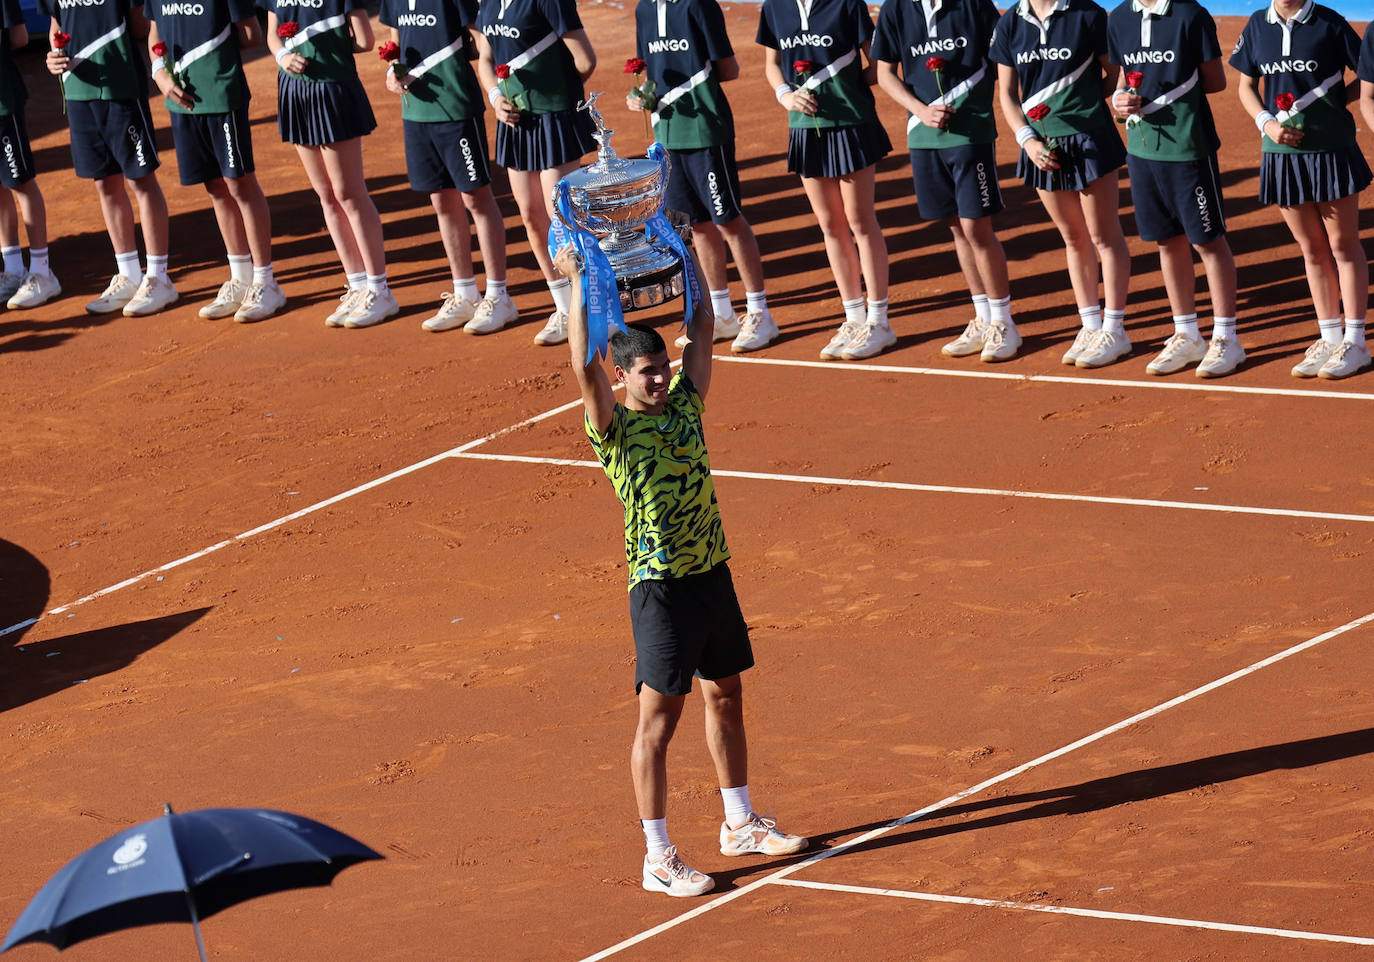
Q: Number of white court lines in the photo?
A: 5